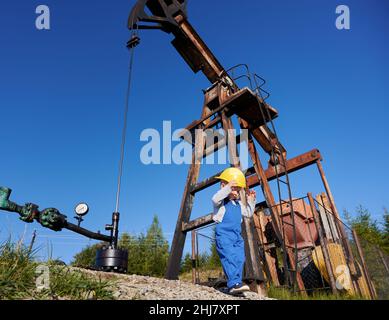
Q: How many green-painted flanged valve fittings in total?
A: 2